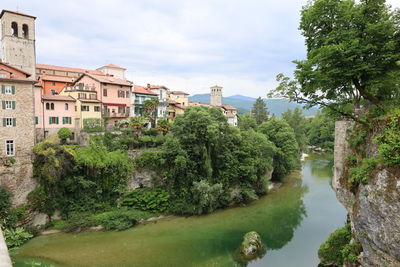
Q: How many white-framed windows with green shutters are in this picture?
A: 3